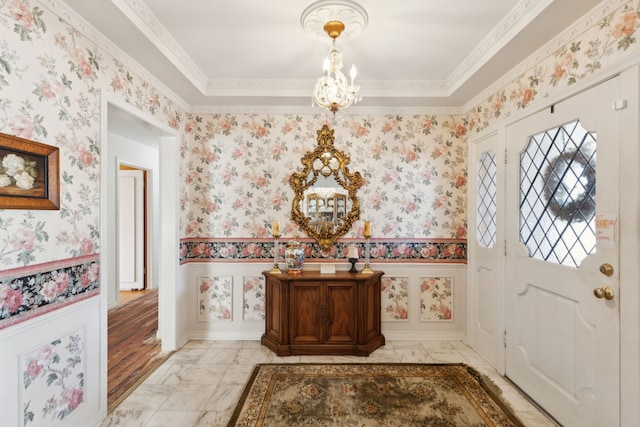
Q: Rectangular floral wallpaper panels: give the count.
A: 5